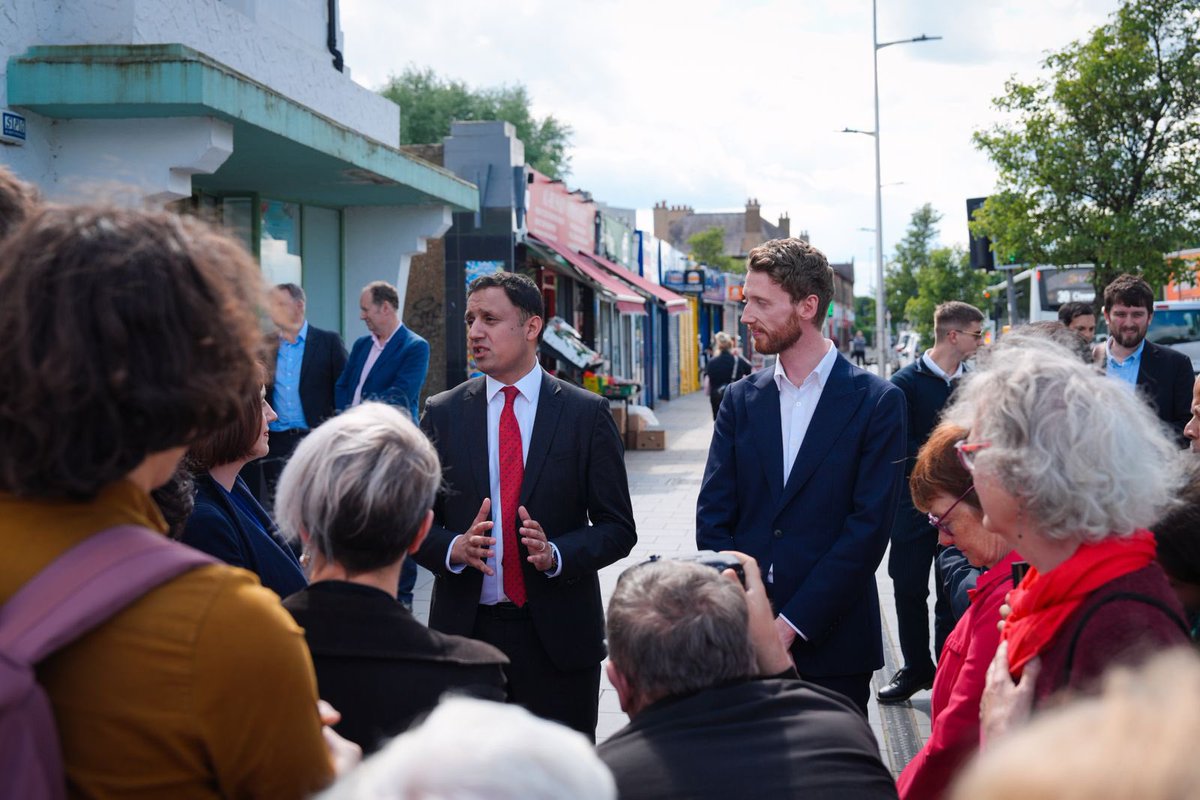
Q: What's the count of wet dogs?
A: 0